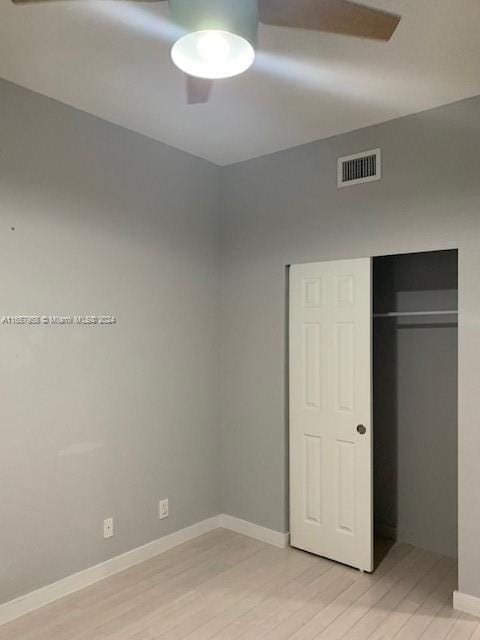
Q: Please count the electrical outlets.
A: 2